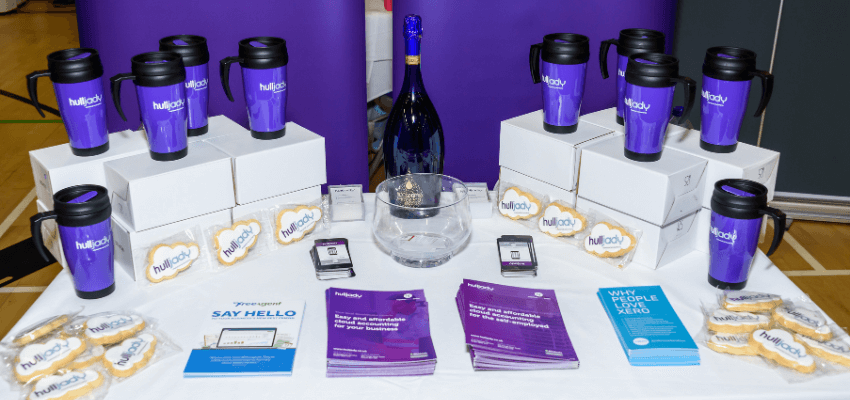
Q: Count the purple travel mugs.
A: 10